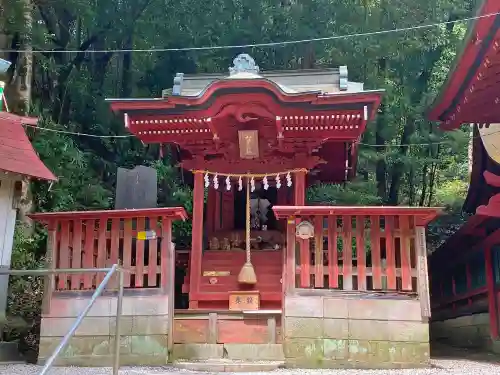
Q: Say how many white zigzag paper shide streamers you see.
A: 8